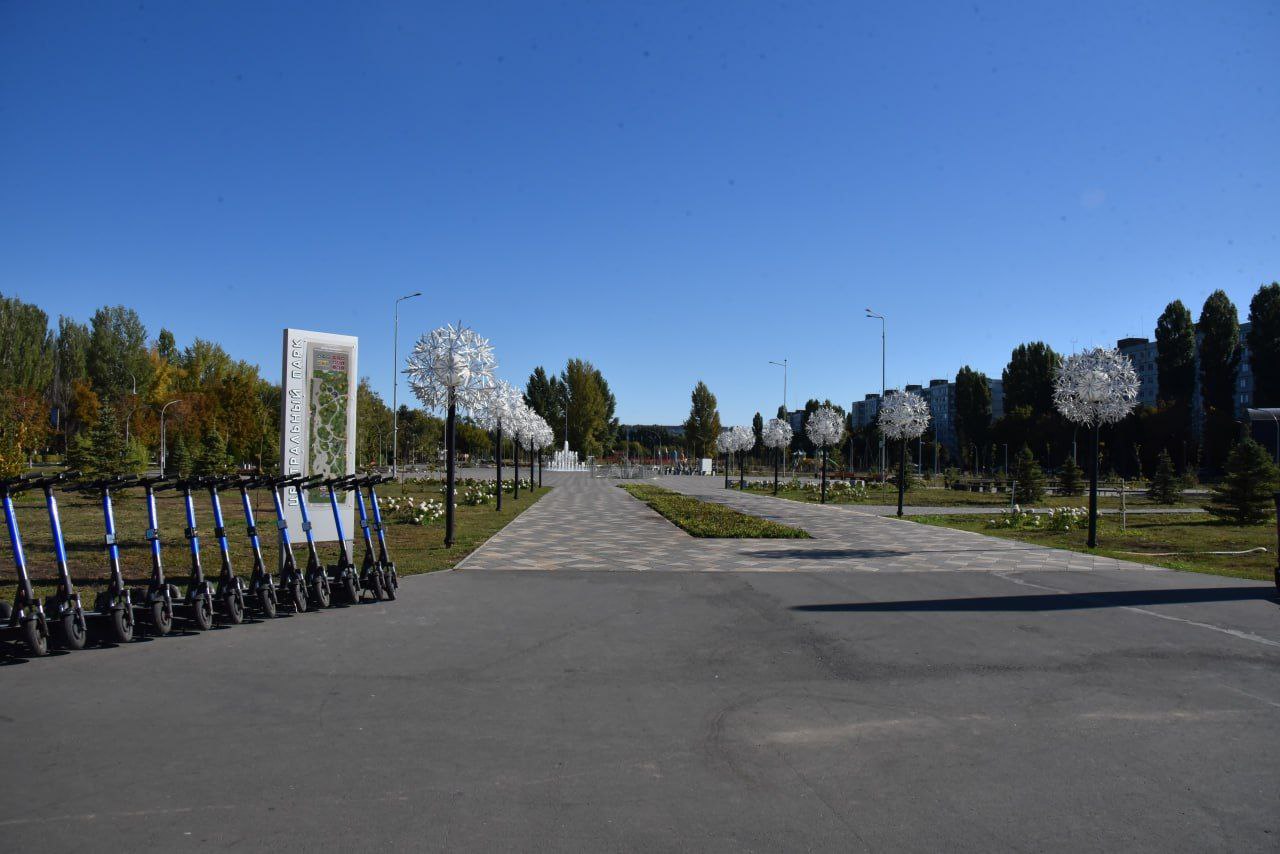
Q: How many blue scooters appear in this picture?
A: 12